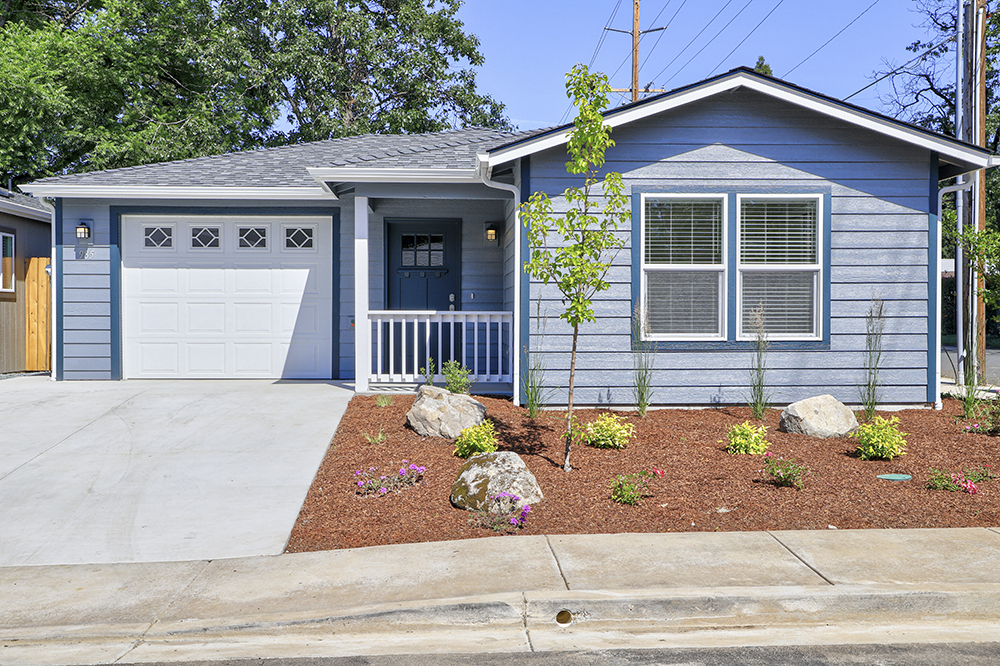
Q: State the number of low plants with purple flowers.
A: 2